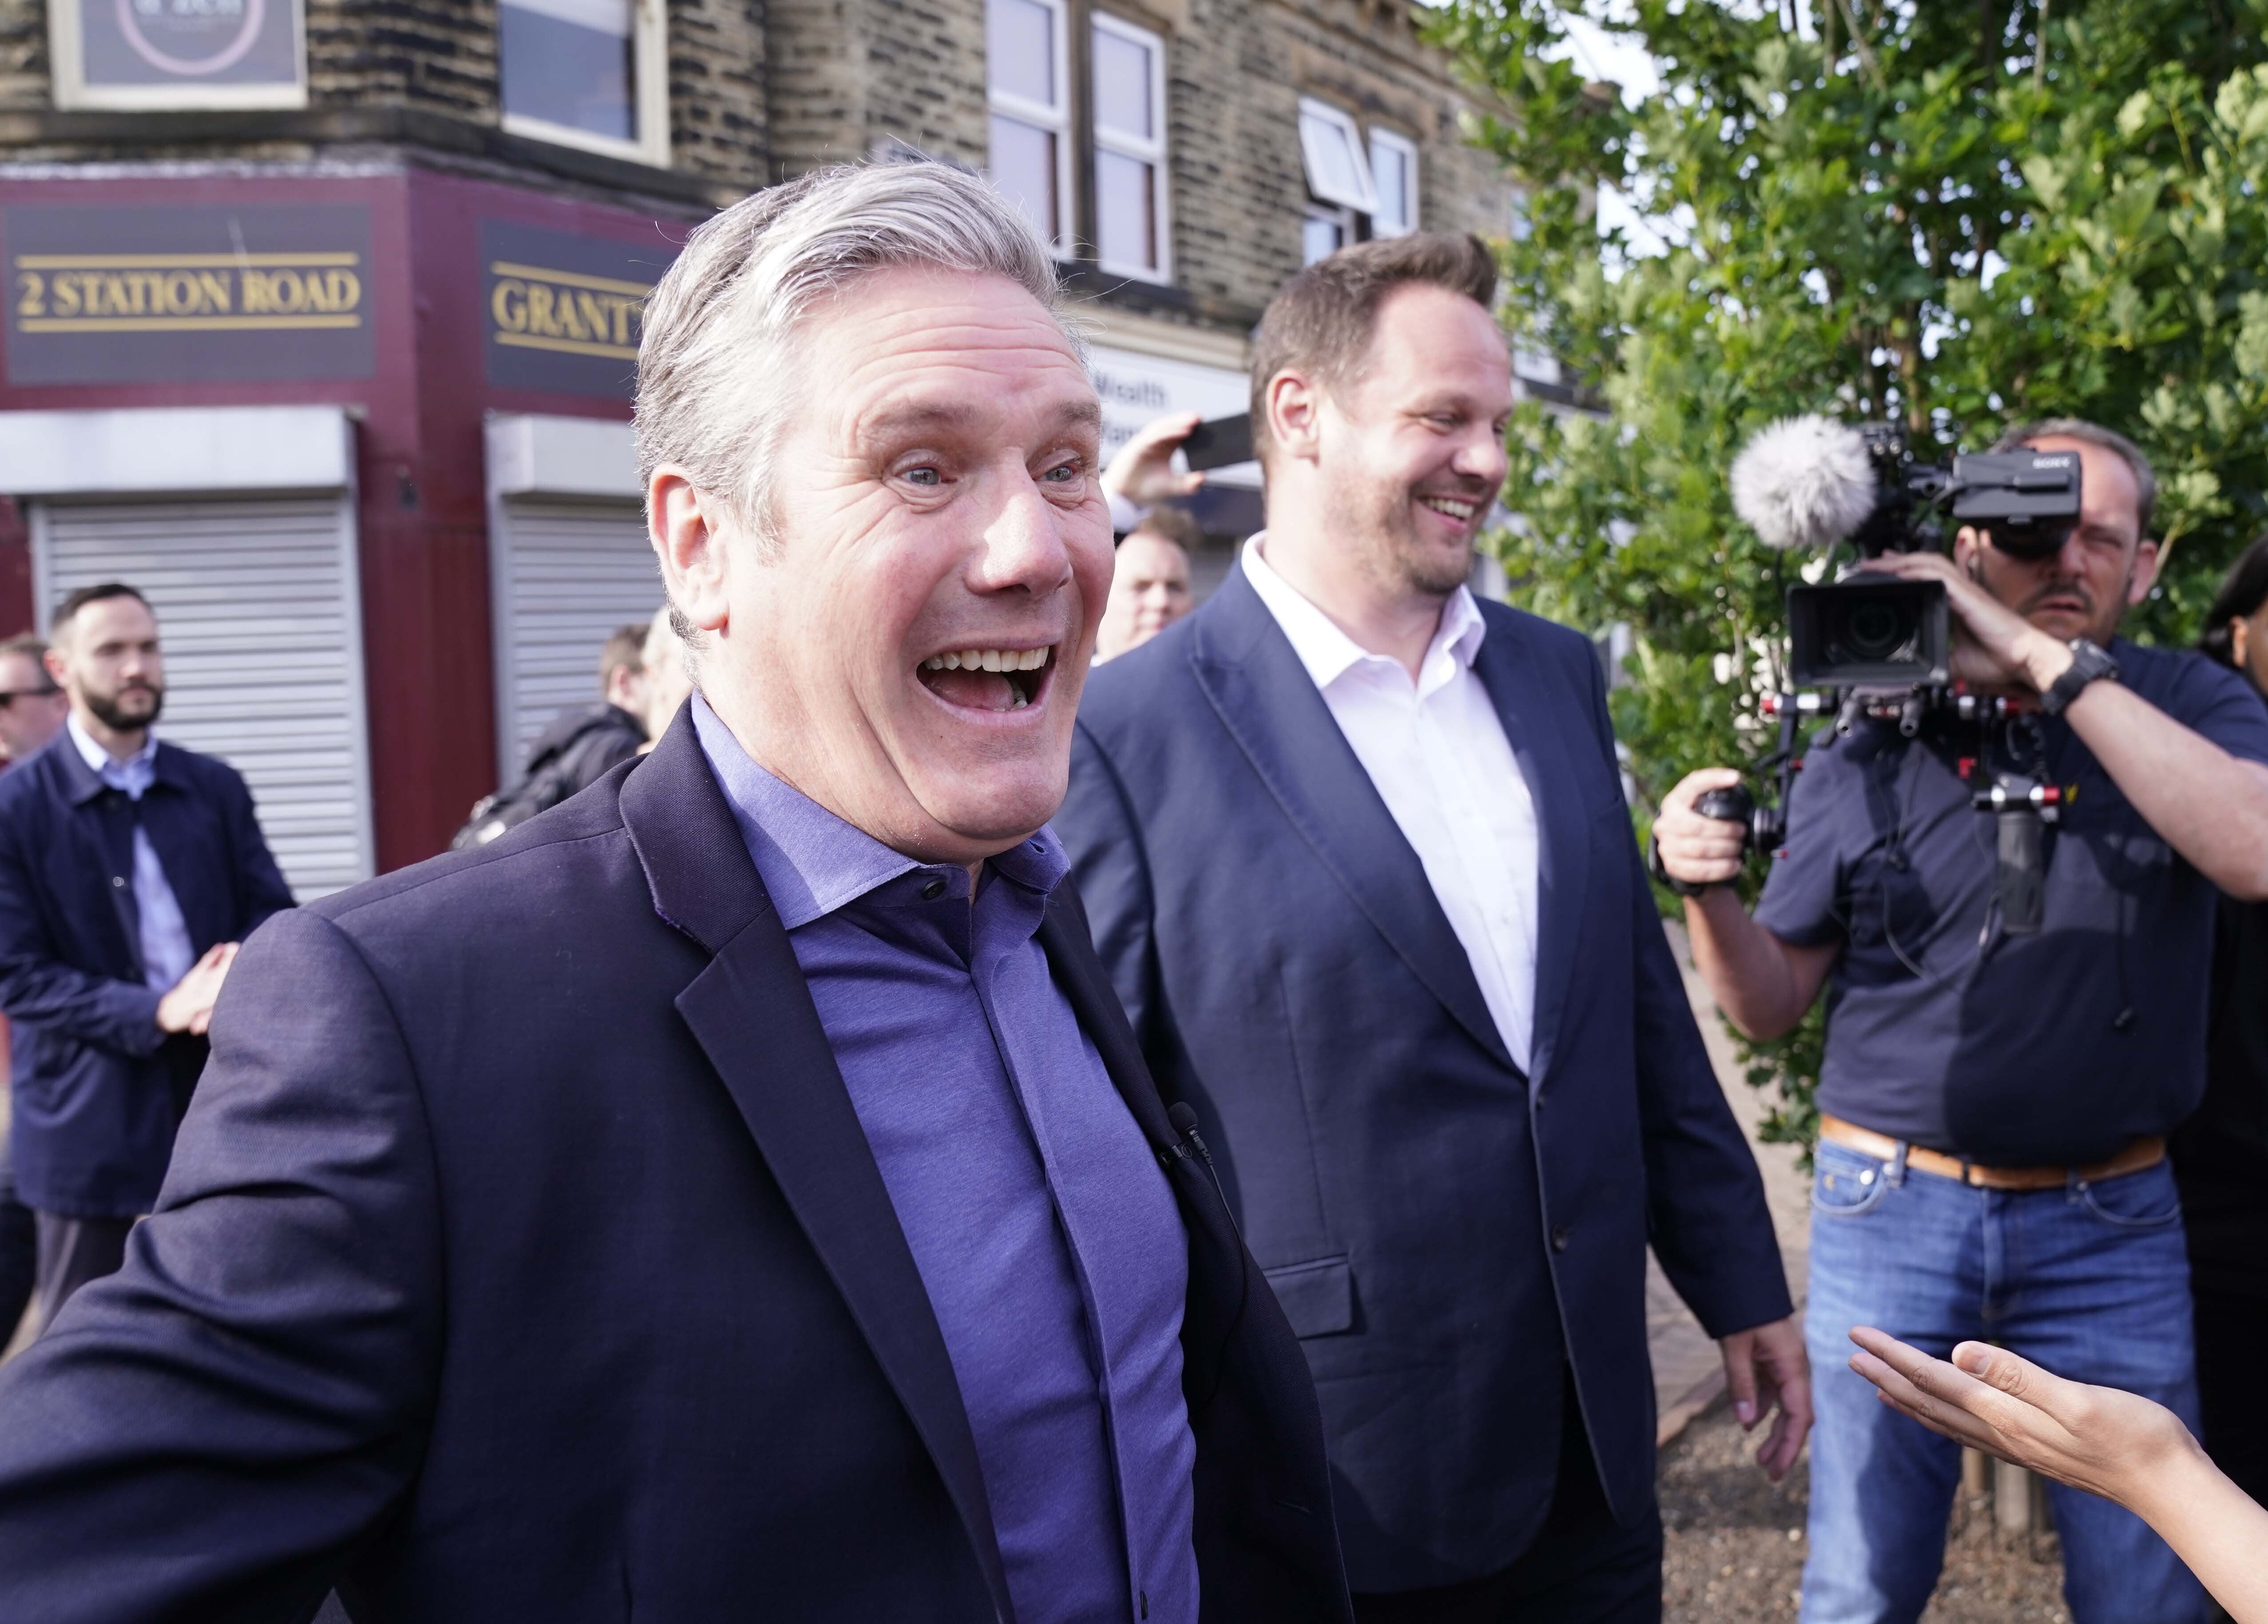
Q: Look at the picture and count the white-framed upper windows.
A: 6